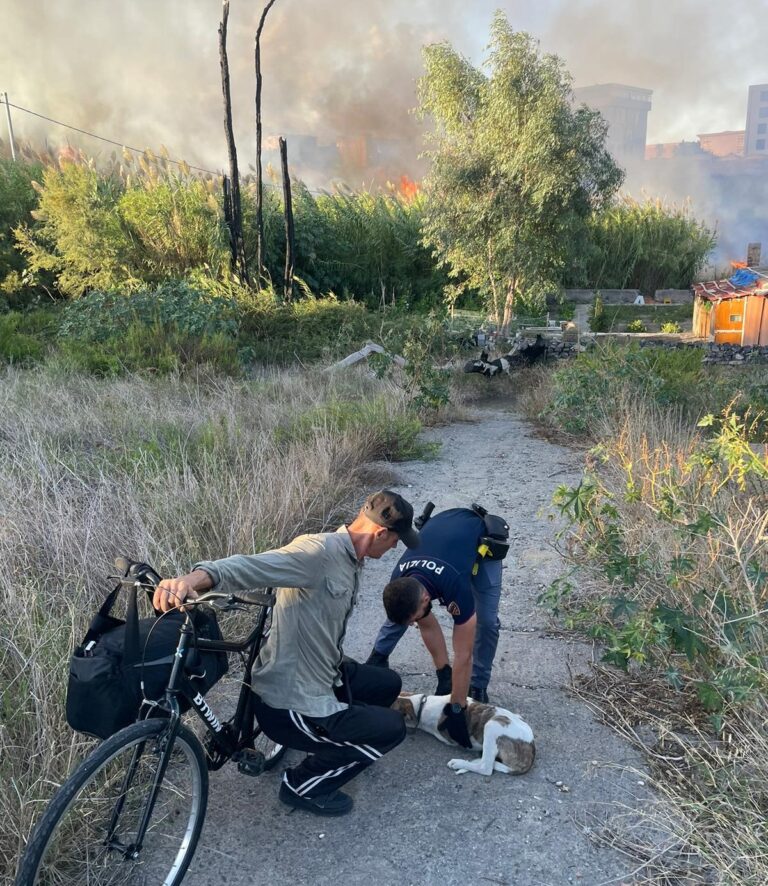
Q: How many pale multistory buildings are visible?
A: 2